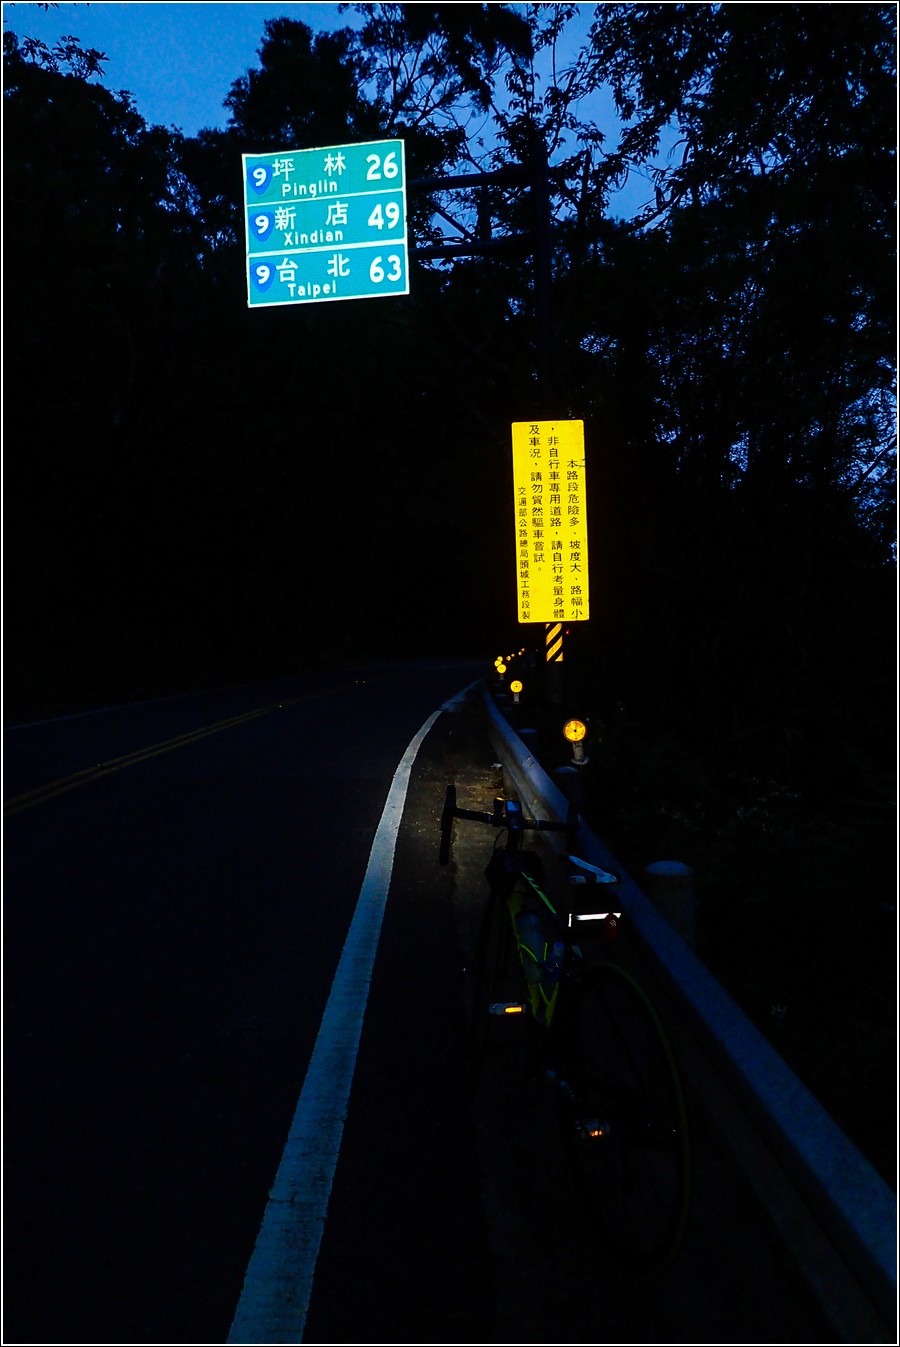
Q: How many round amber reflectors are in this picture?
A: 9